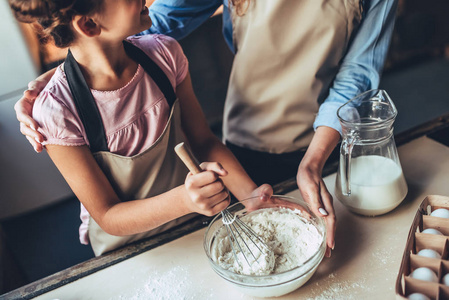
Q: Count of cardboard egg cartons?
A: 1